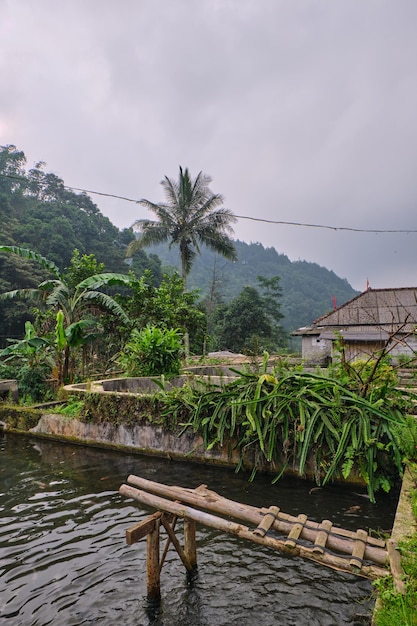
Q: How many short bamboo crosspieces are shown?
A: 4